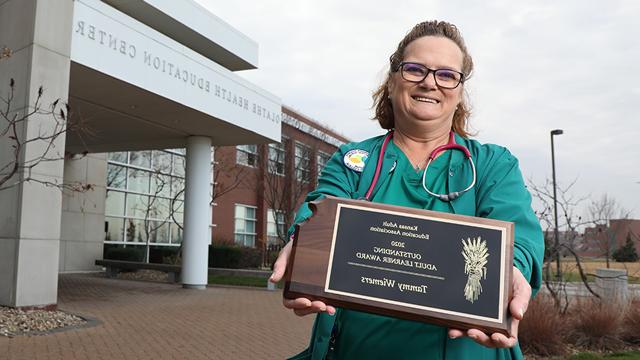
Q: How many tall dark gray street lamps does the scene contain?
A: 1